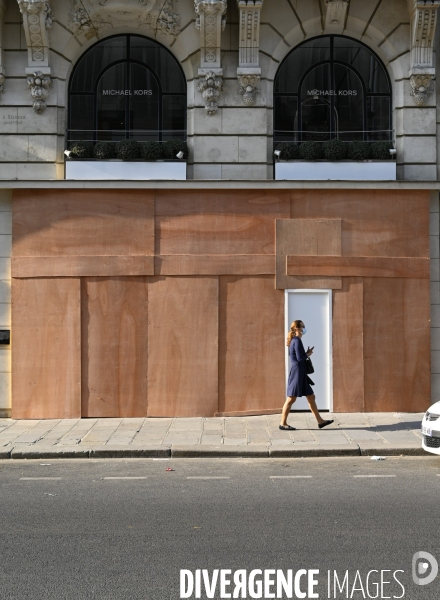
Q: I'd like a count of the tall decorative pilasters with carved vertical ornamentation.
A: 4